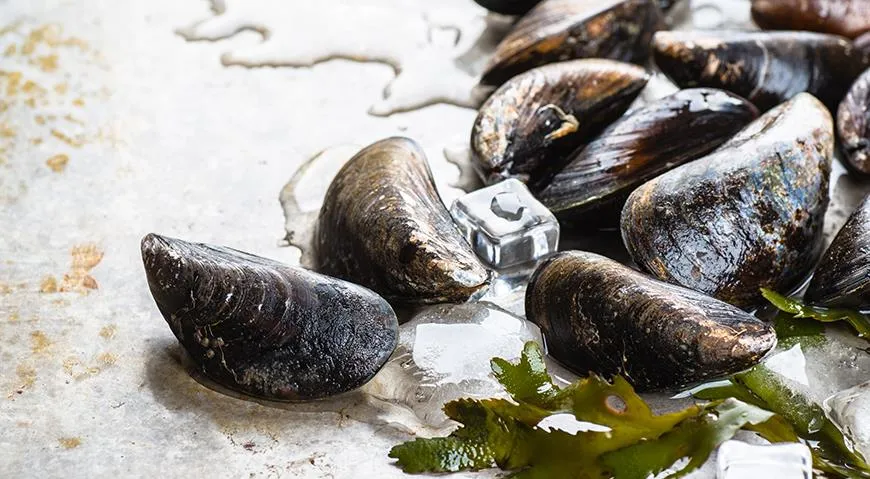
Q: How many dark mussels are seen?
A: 12